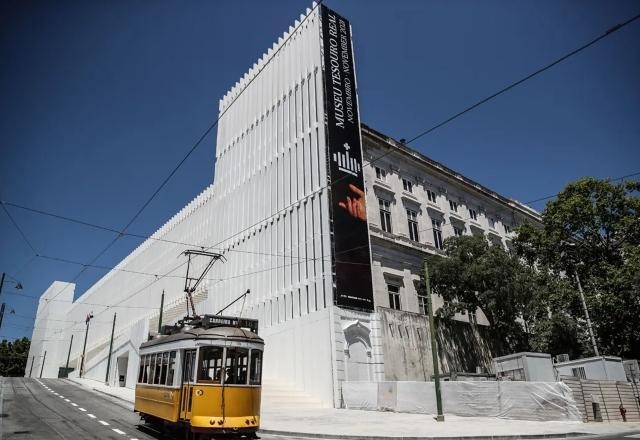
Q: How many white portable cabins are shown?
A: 2